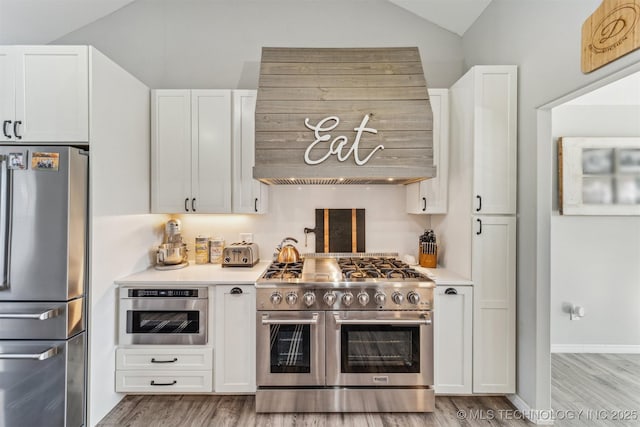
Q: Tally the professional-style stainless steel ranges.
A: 1